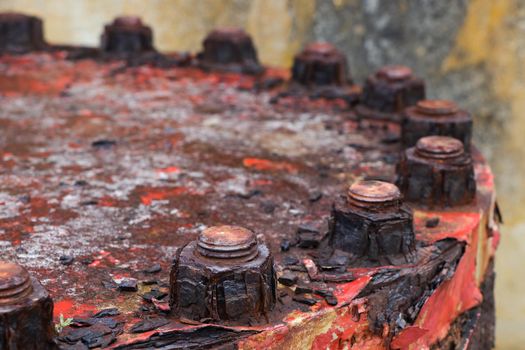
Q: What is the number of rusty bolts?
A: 10